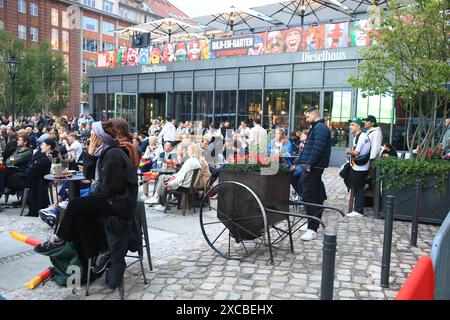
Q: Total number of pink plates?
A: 0